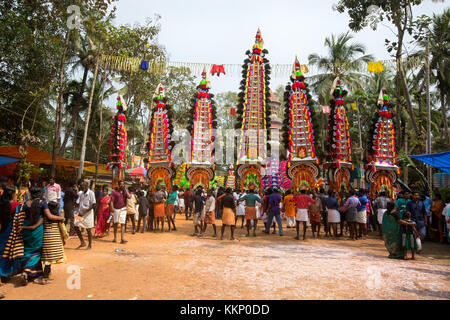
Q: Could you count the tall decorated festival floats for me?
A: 7